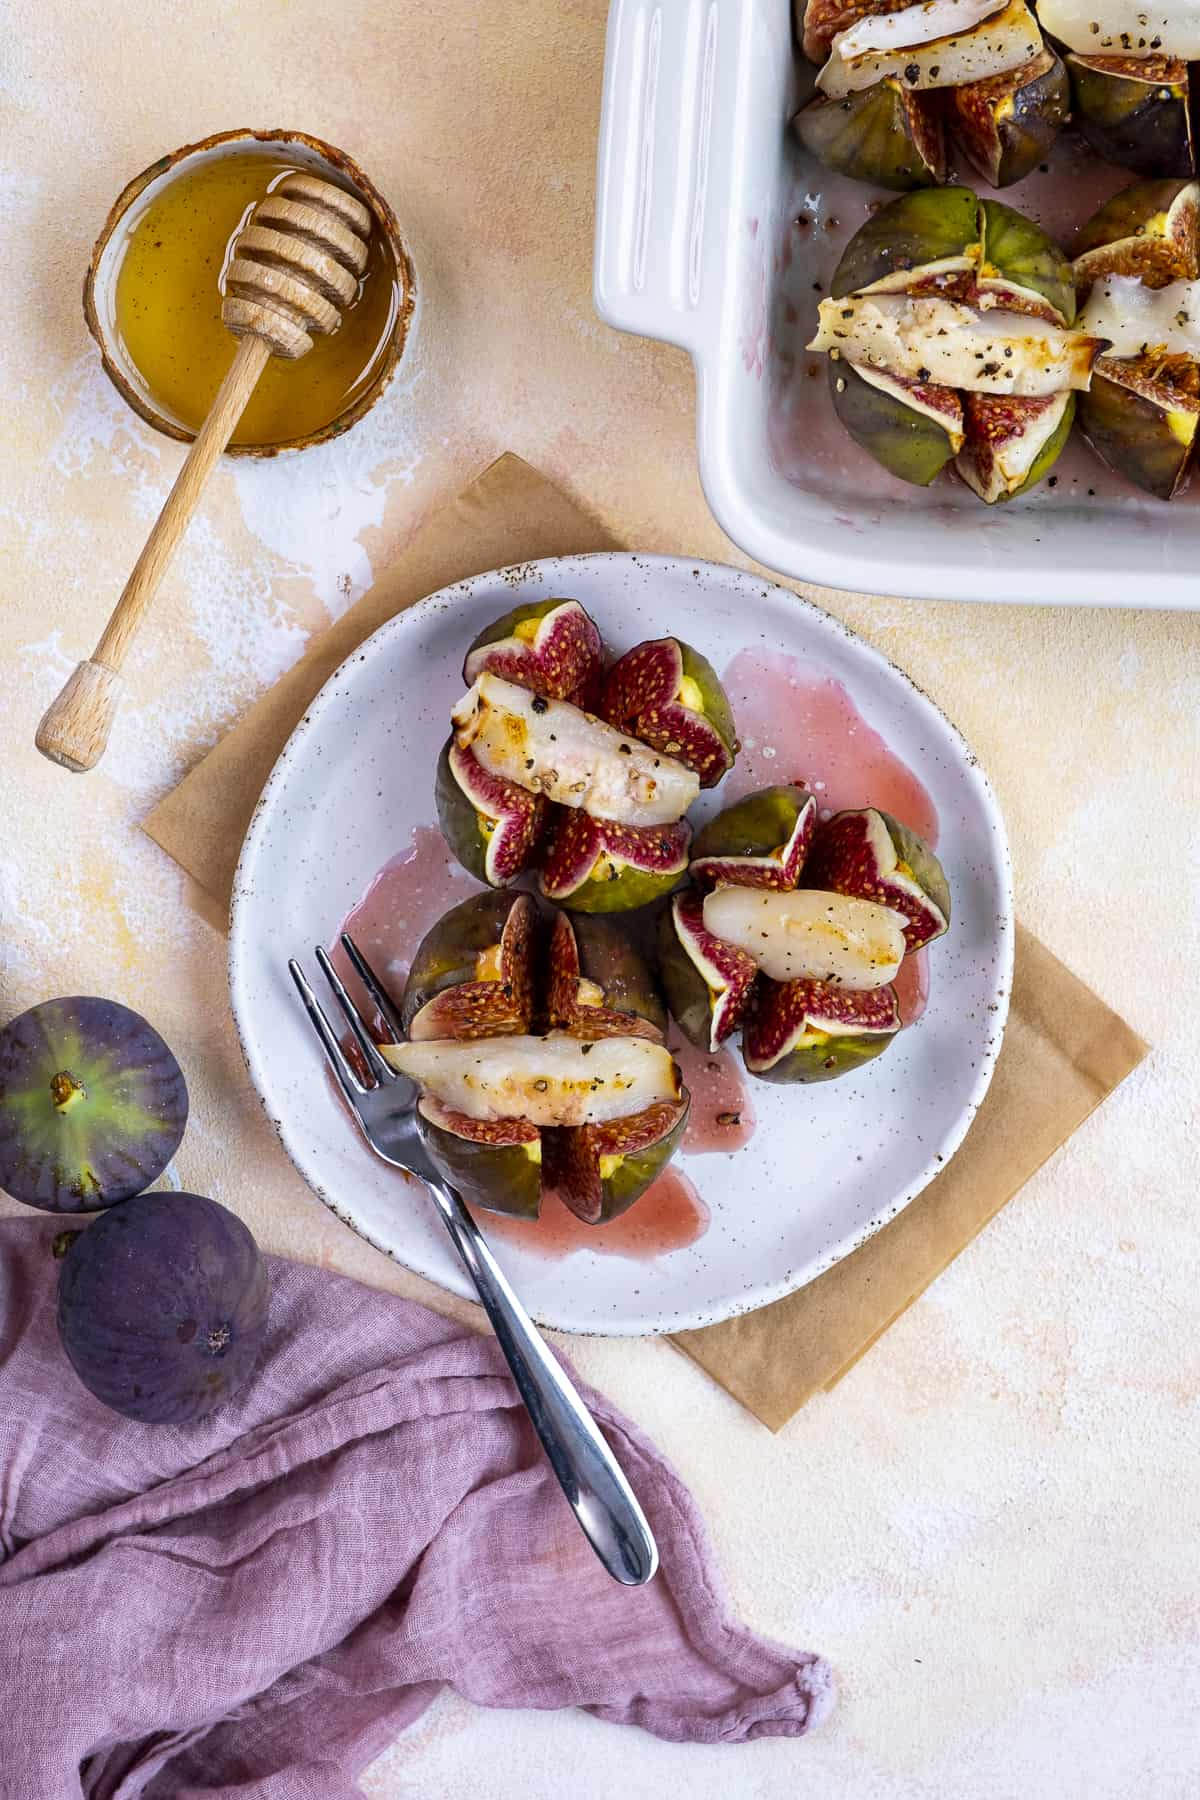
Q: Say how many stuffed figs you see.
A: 7